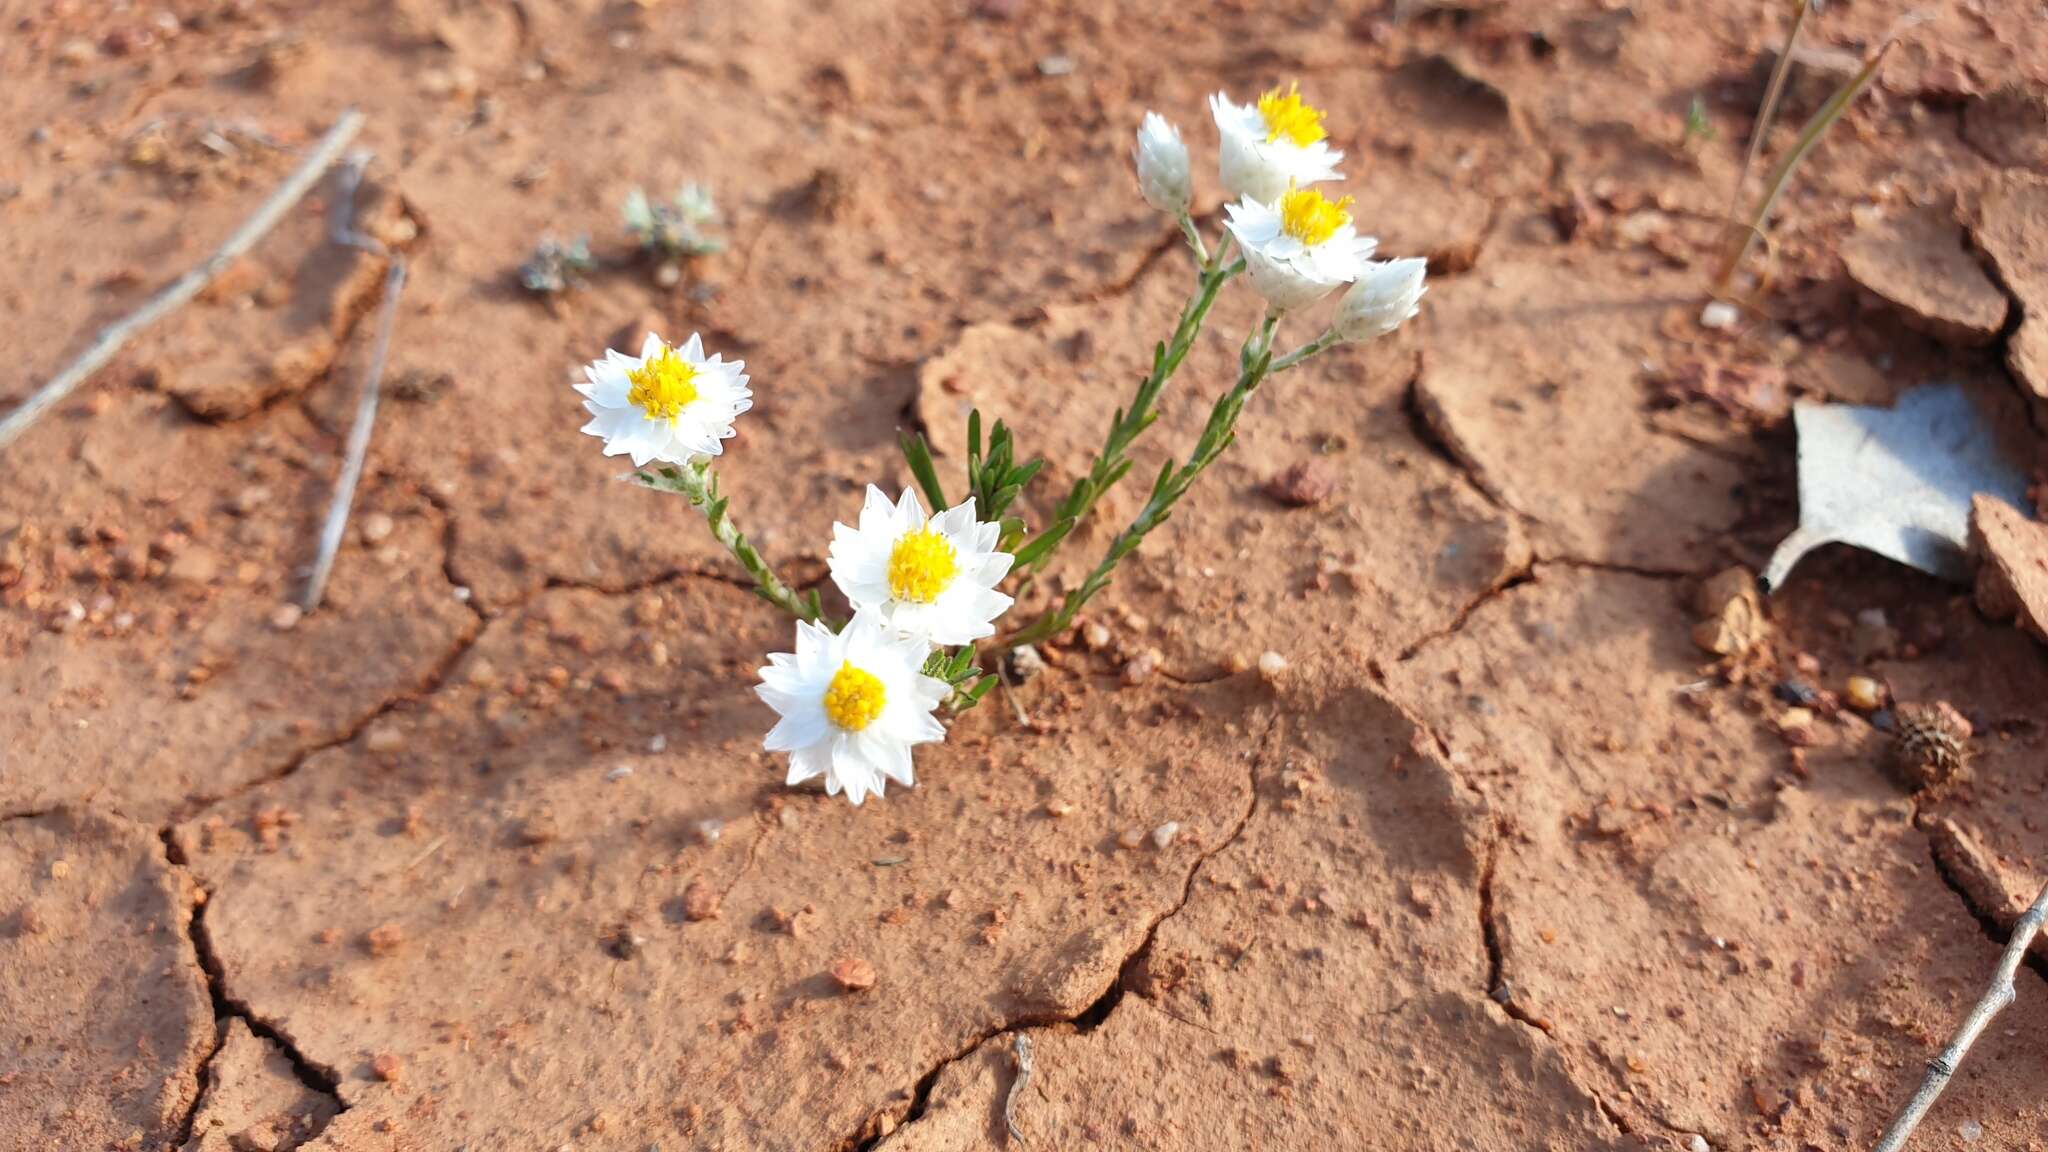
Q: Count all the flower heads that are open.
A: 5